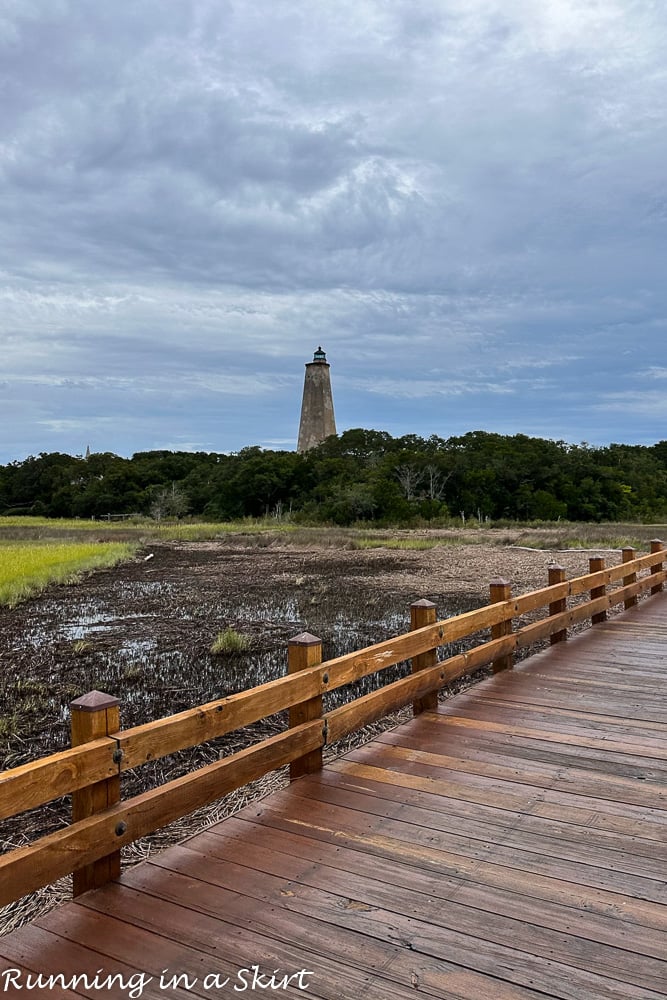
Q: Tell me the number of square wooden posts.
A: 8